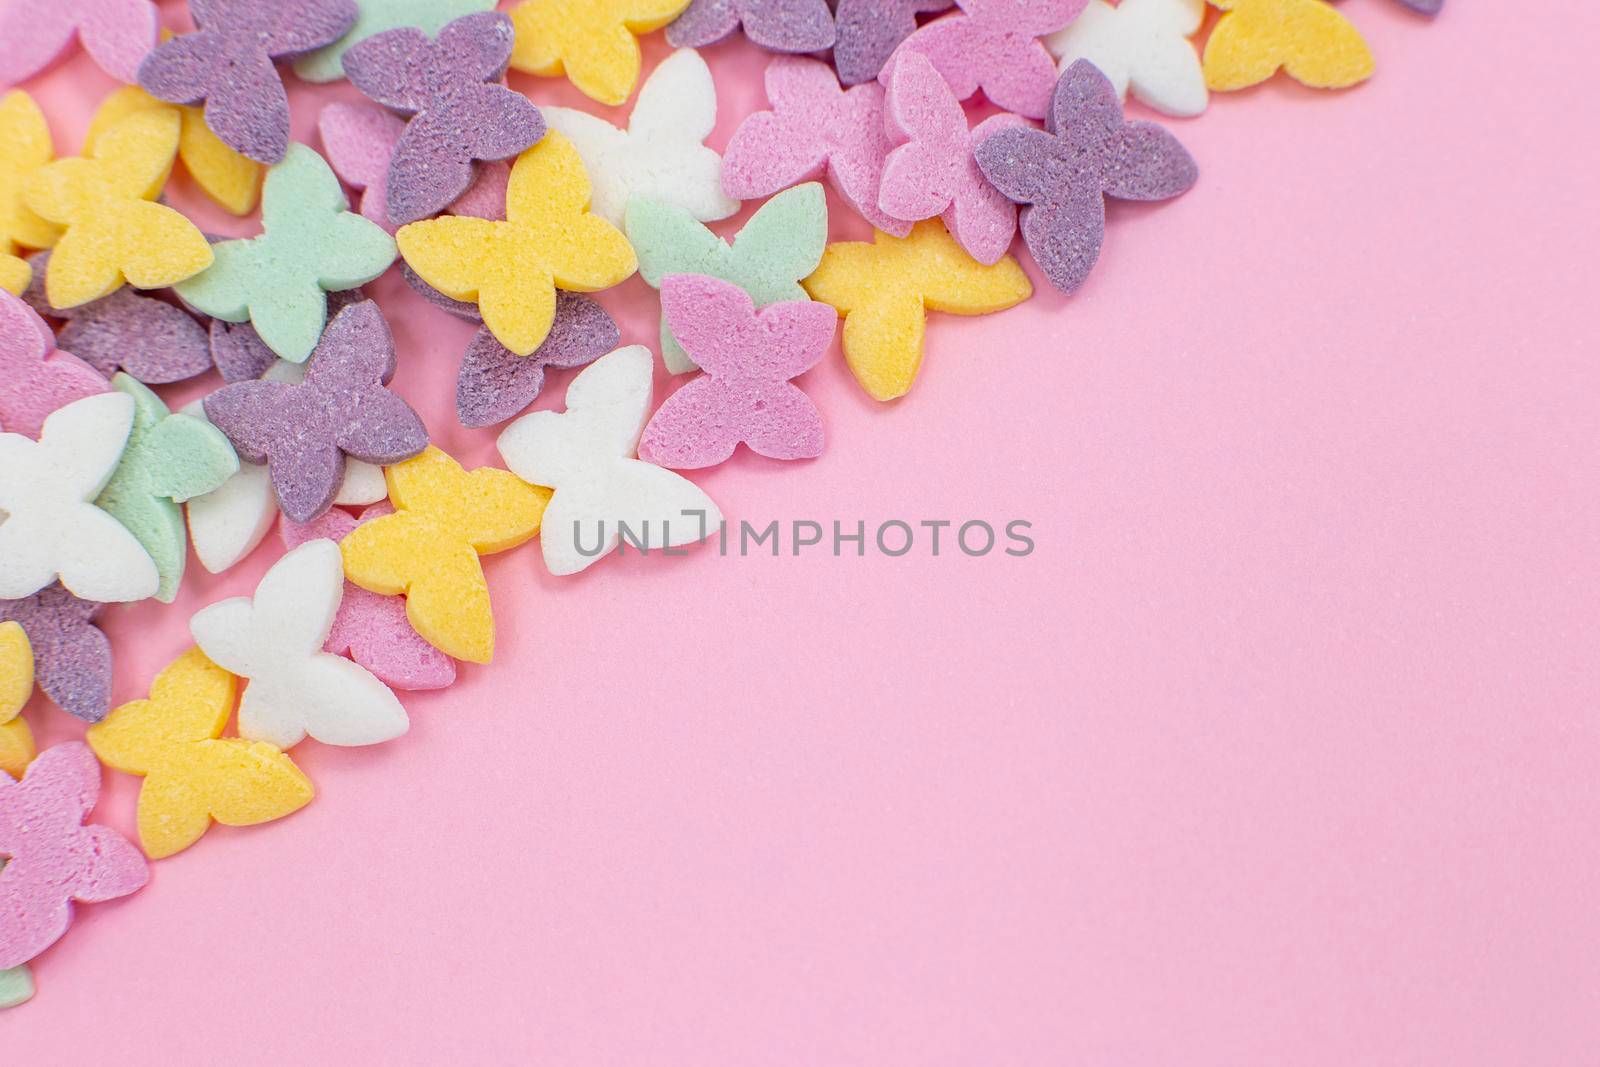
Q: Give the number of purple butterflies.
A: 11